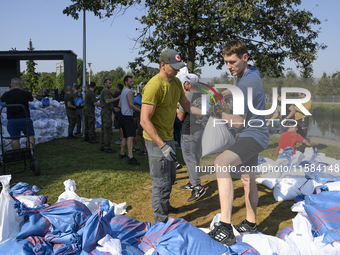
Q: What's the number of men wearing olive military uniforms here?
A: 4